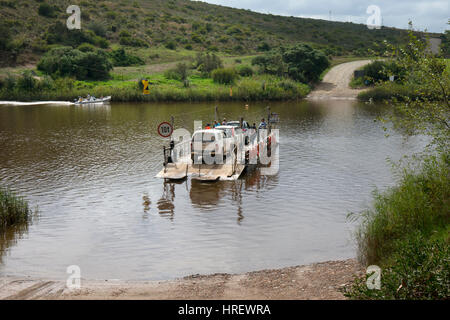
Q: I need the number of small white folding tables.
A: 0